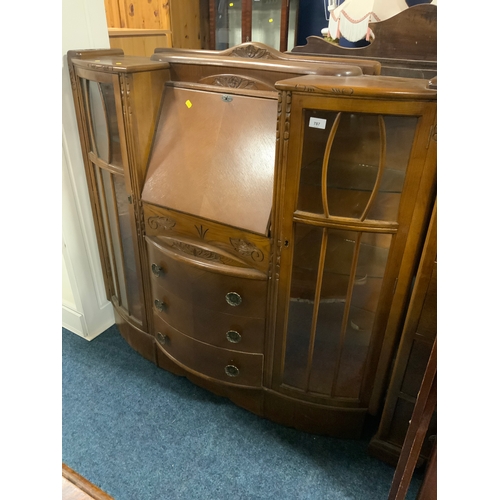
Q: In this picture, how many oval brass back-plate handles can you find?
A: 6